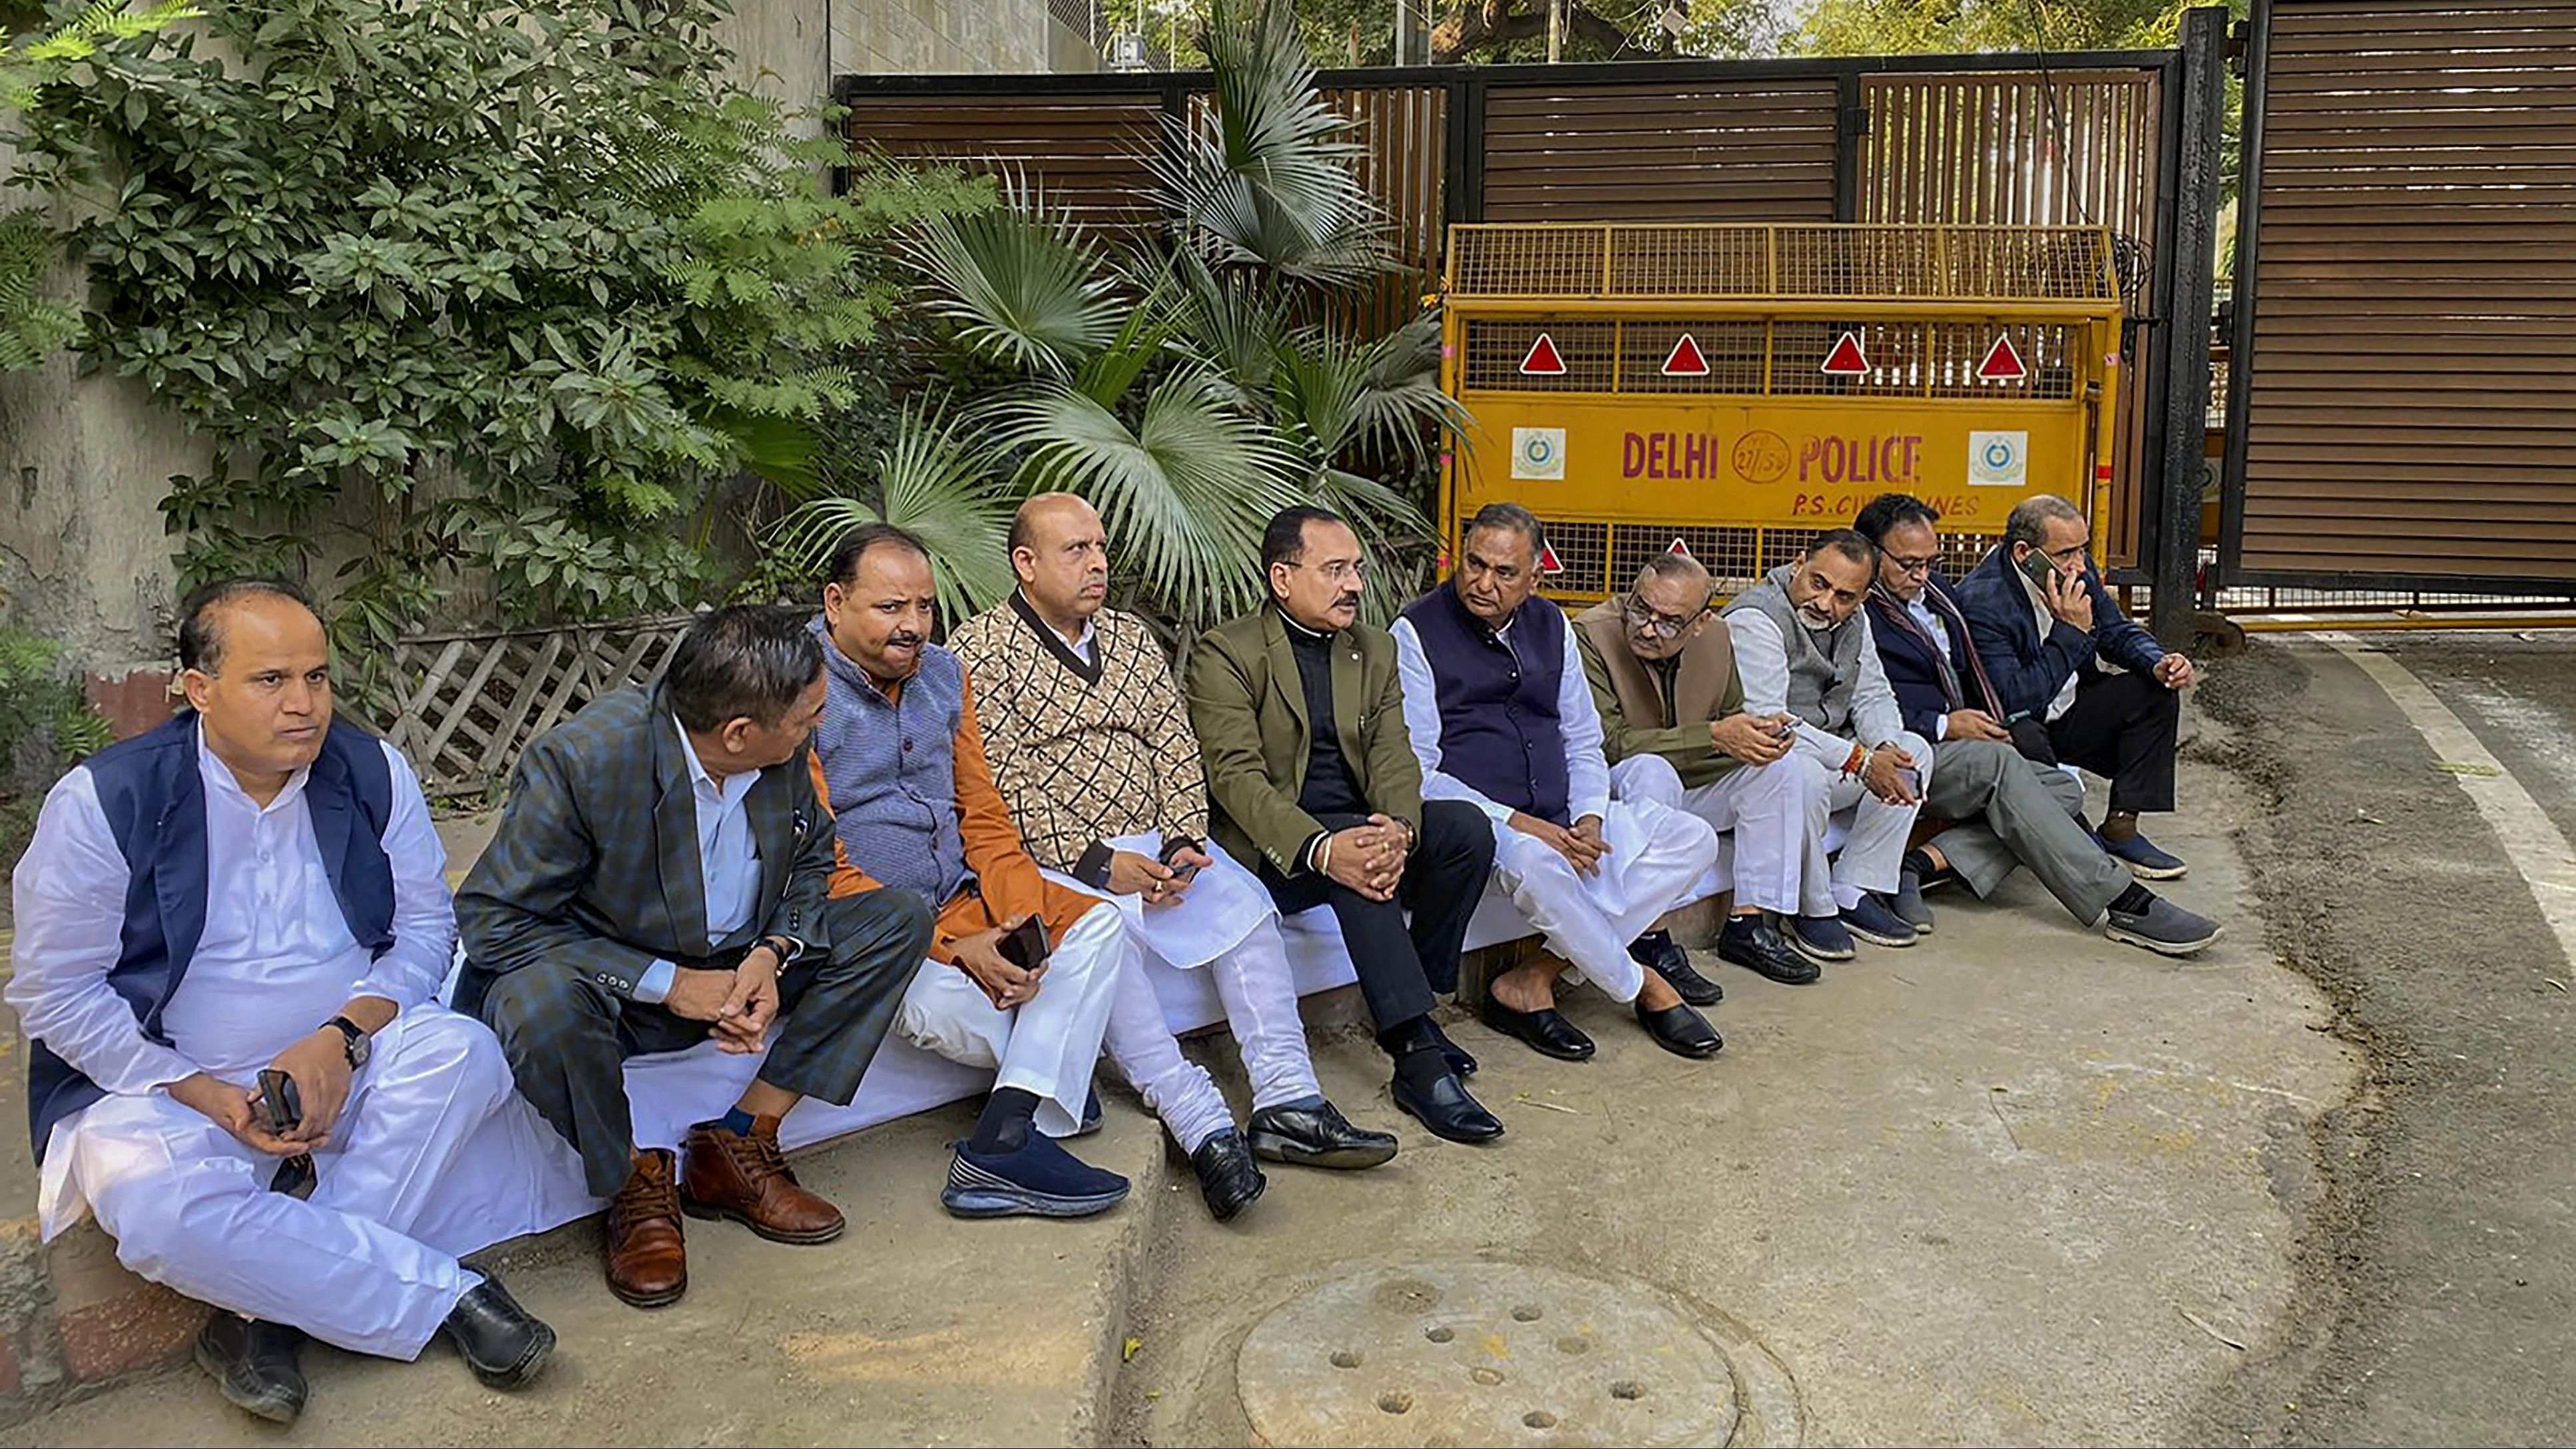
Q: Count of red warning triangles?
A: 6